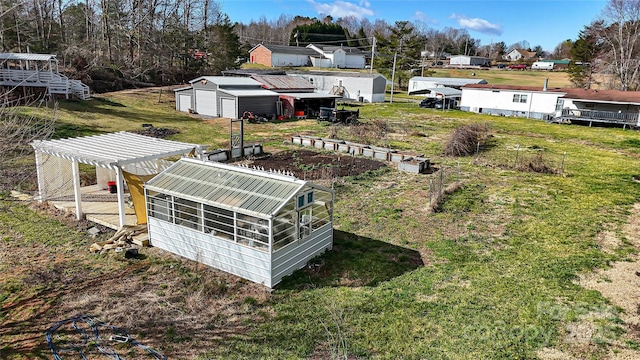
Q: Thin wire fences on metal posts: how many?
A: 2